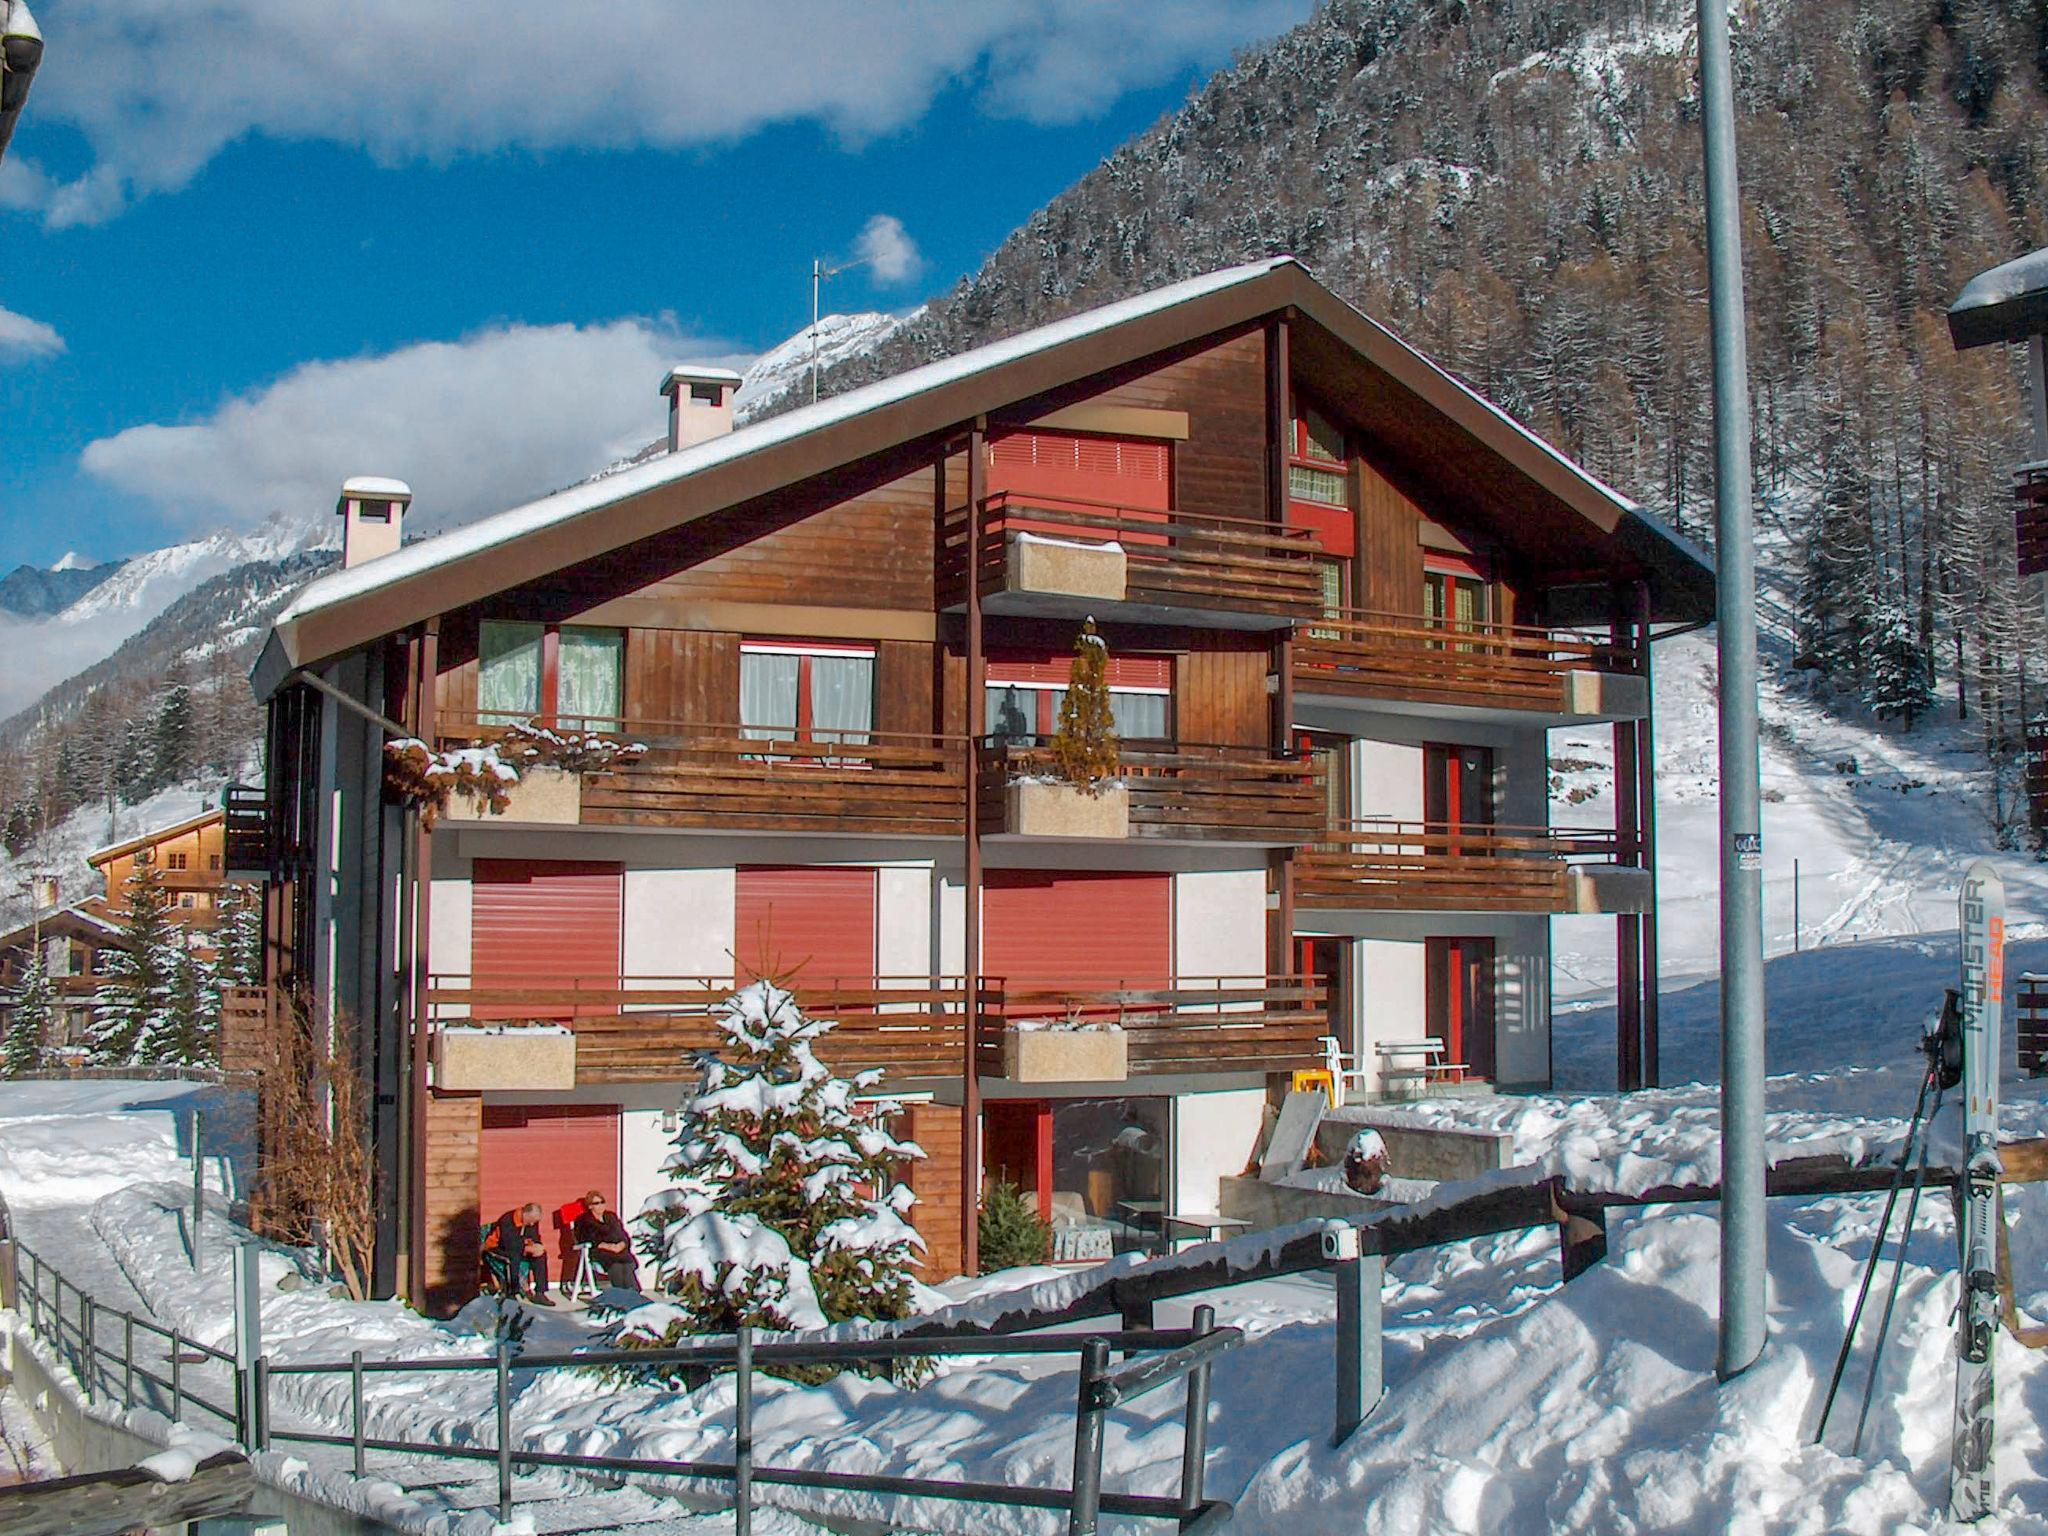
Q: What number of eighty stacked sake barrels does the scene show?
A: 0